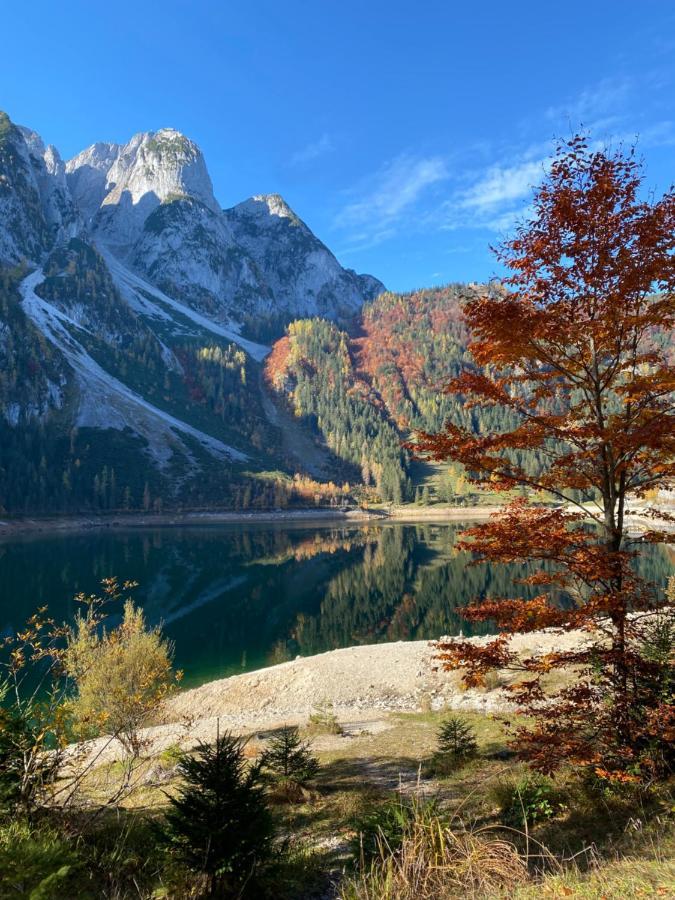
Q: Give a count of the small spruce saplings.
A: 3